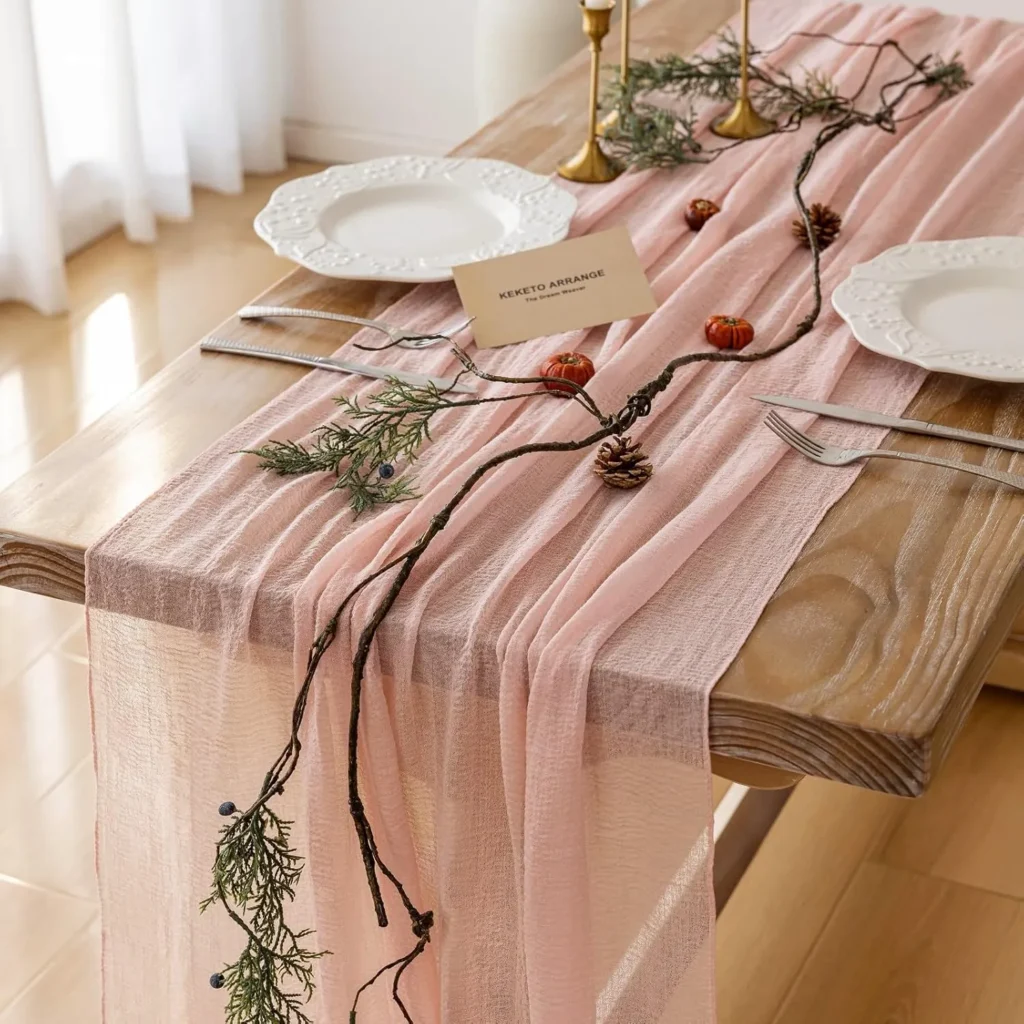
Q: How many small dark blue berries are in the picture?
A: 3